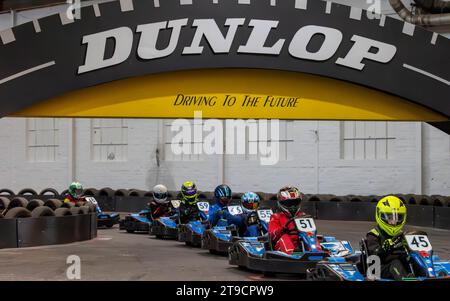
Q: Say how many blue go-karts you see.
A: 7